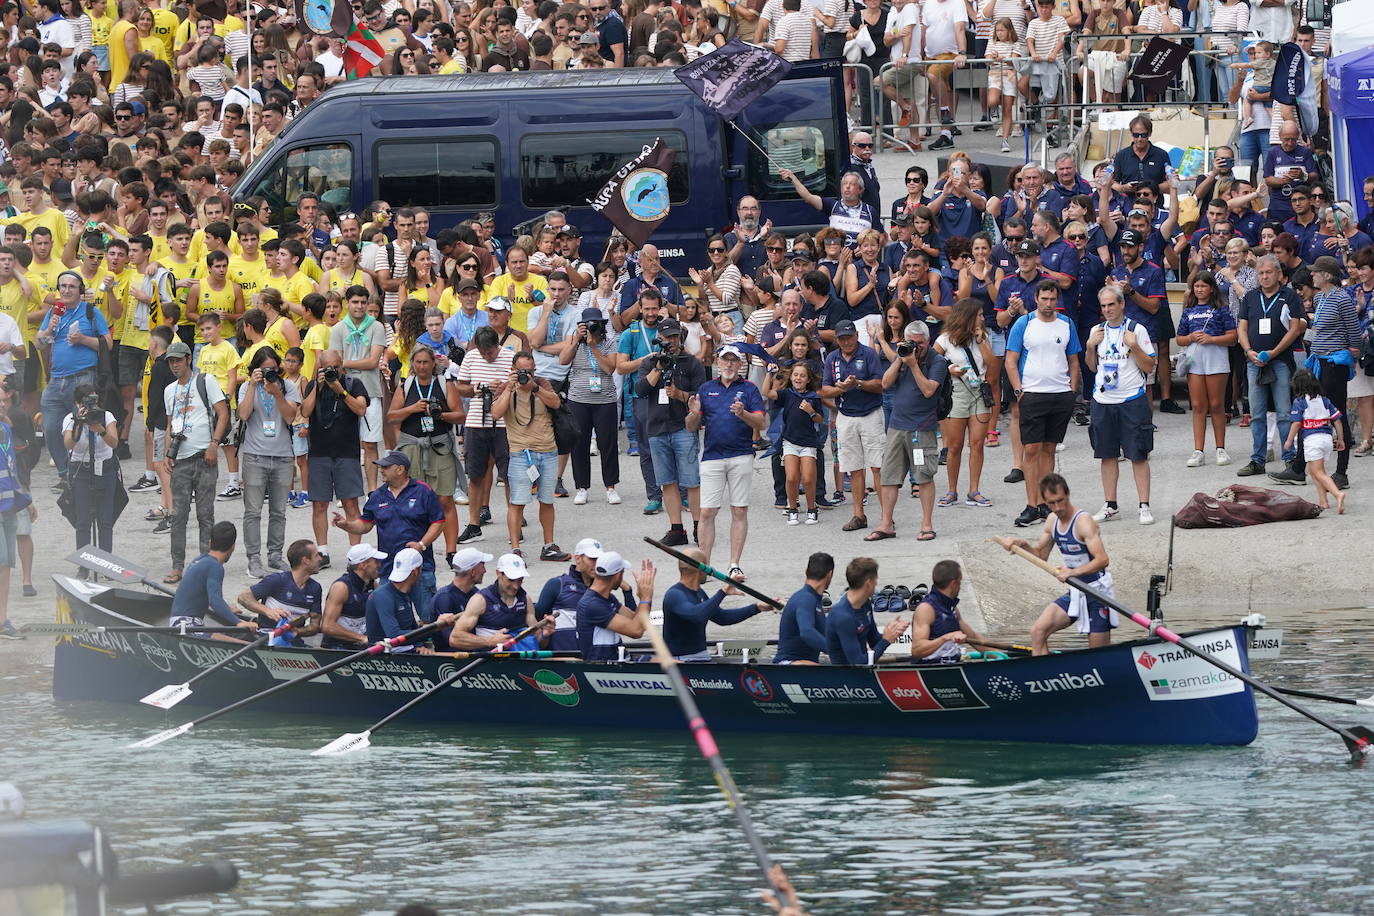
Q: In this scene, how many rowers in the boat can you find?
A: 13